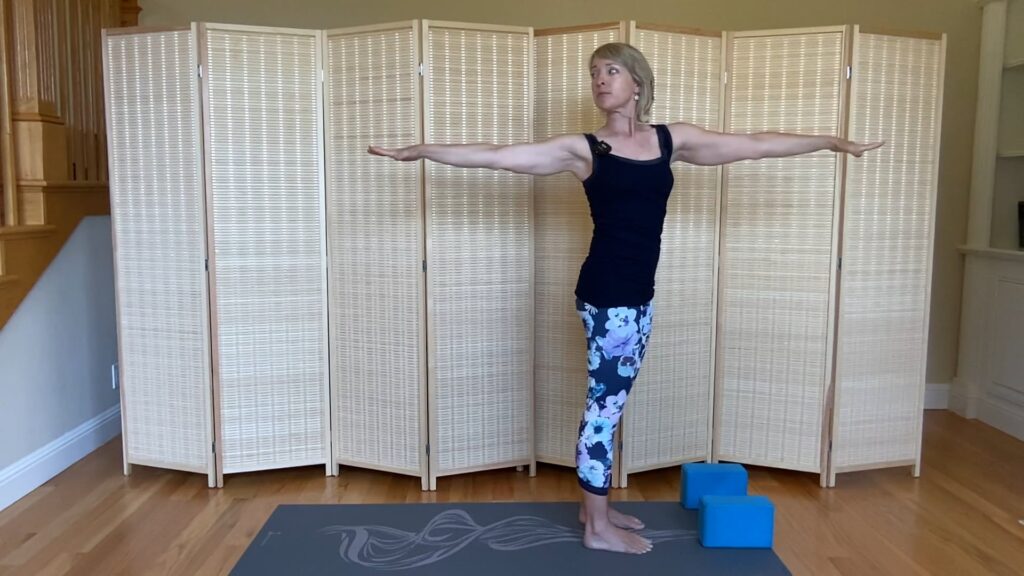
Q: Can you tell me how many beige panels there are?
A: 8